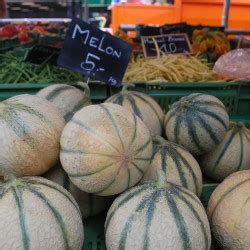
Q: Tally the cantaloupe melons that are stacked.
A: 11